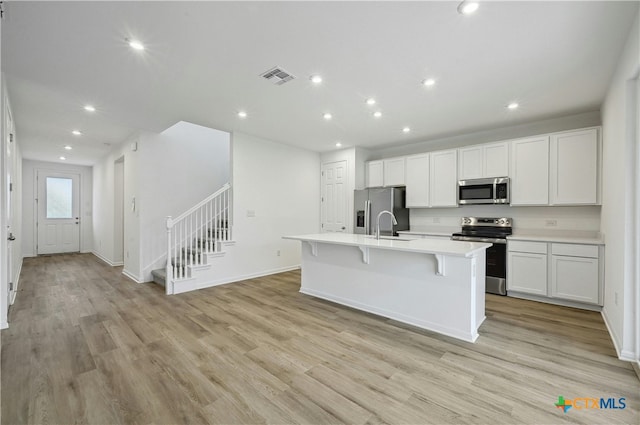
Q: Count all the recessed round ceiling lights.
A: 15